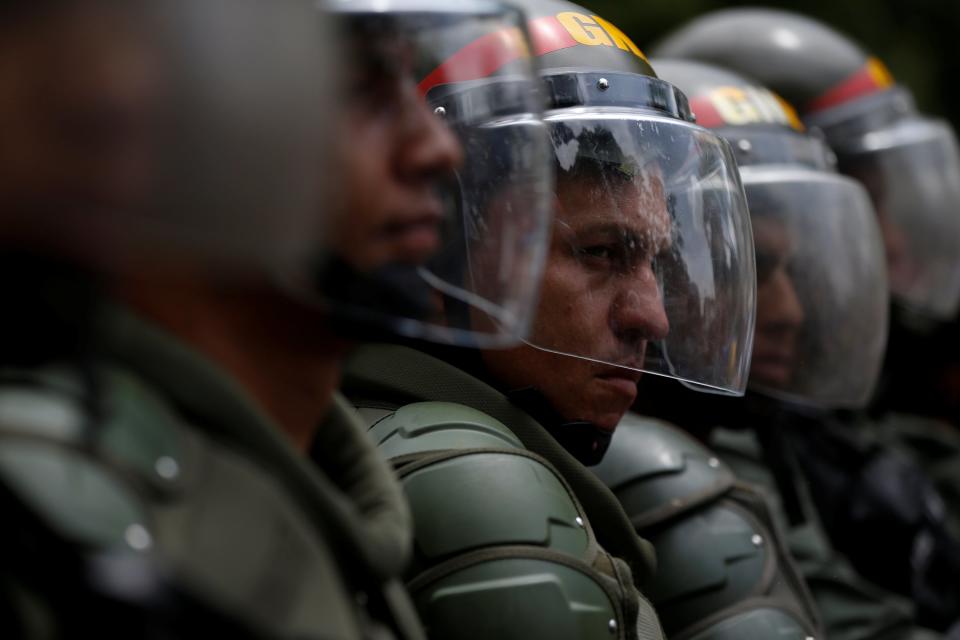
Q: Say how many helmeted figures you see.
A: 5